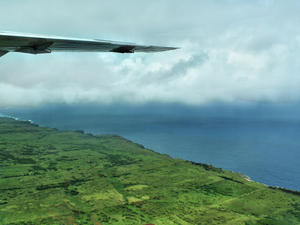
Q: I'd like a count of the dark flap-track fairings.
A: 2